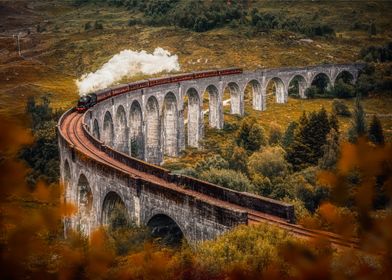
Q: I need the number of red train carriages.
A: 7